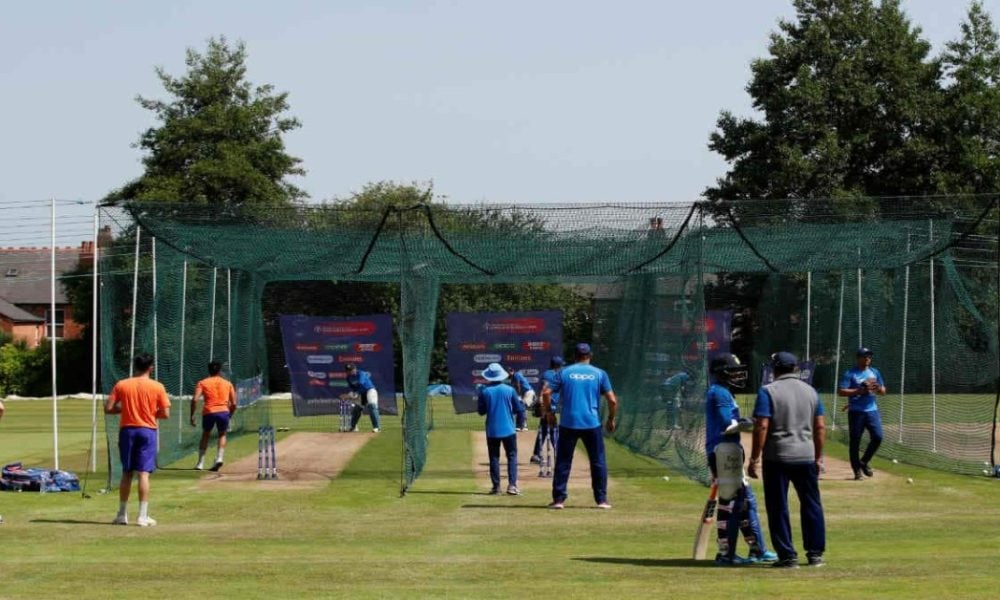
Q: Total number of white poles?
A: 12